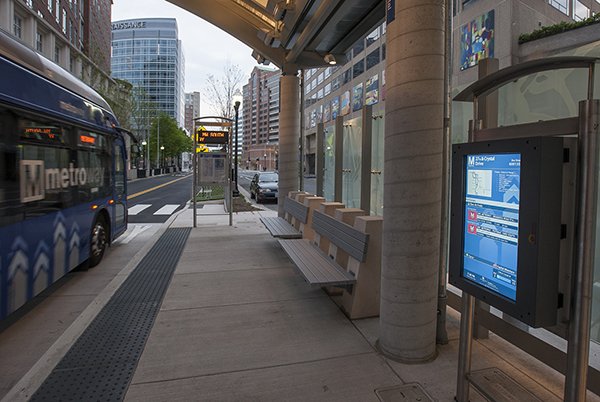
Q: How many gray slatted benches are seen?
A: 2